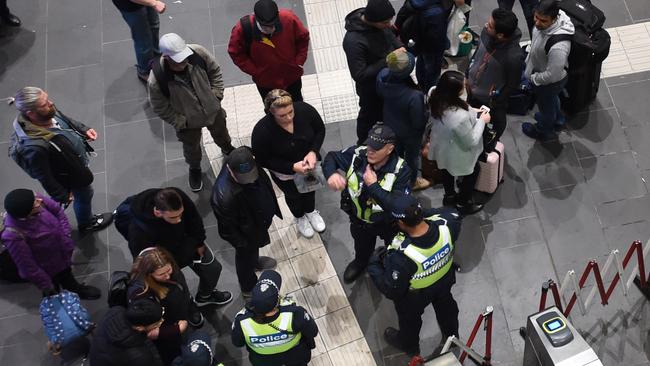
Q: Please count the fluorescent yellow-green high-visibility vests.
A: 3